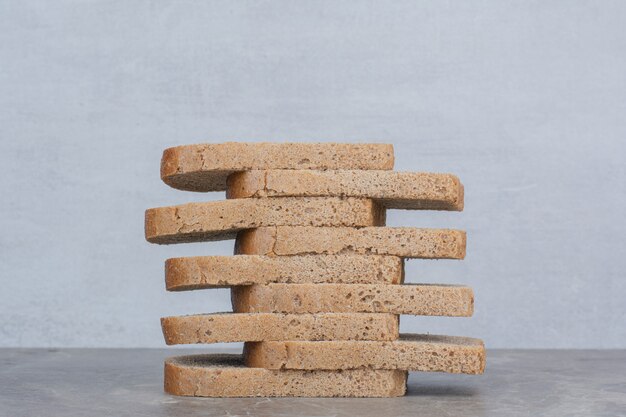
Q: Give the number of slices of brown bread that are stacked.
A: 9